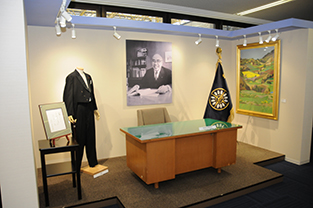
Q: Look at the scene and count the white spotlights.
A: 11